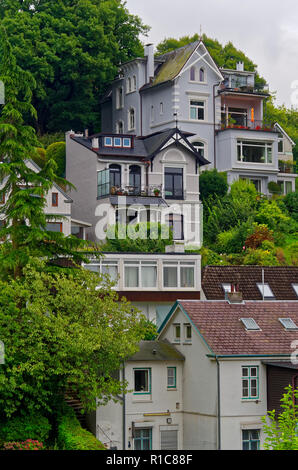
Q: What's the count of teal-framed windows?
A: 5